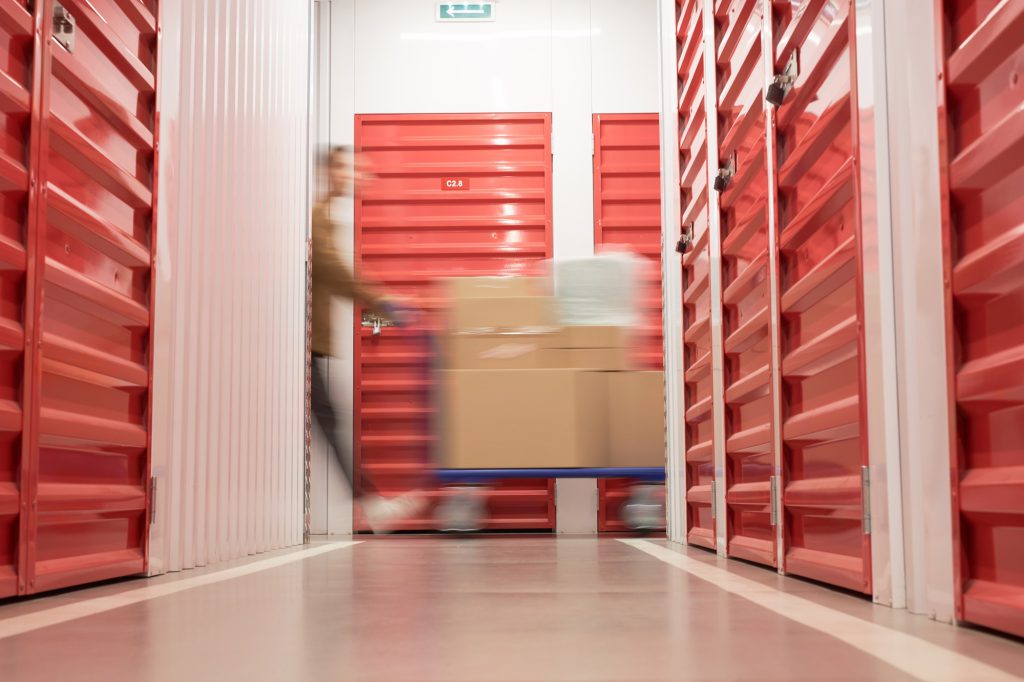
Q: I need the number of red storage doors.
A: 8